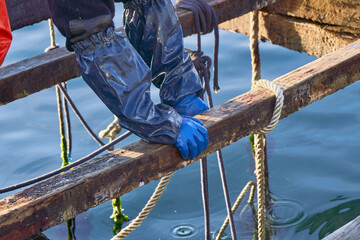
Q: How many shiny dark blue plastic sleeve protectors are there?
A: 2